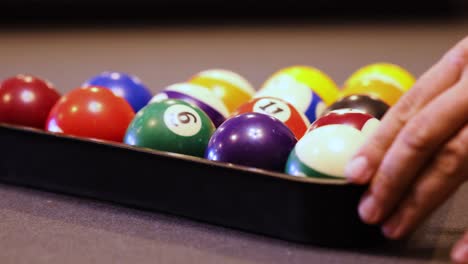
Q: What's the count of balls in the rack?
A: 15